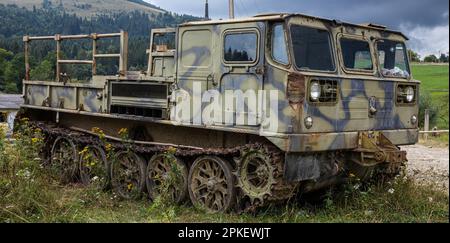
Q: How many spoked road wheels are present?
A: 5